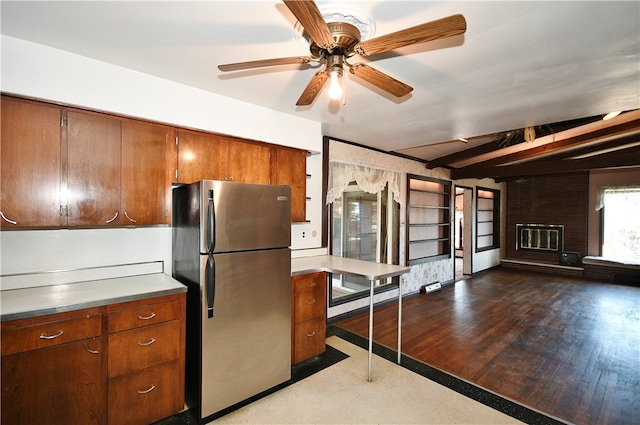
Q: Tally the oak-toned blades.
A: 5